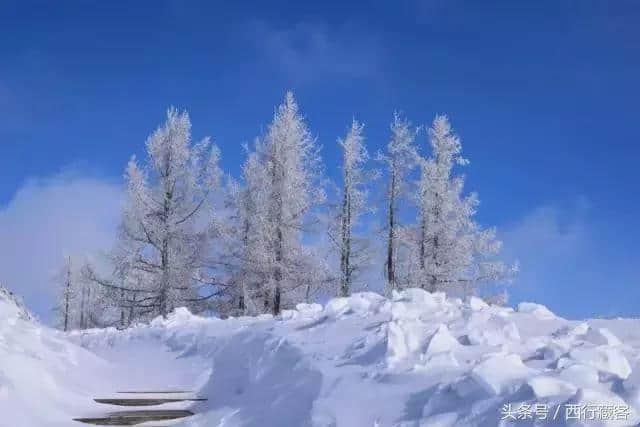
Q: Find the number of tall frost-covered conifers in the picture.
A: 5